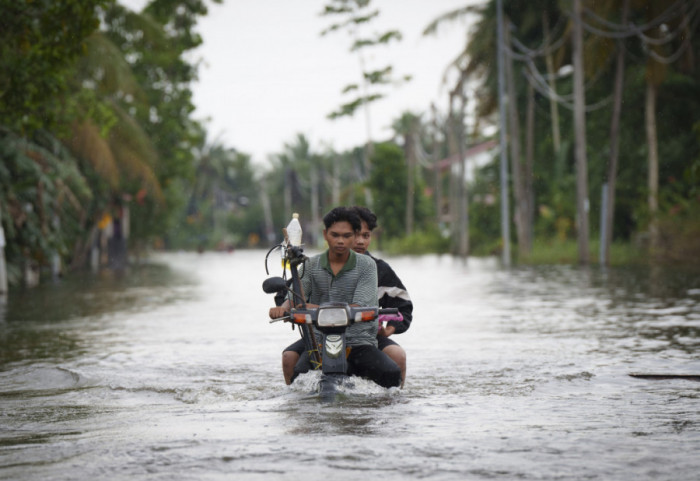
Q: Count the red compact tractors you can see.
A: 0